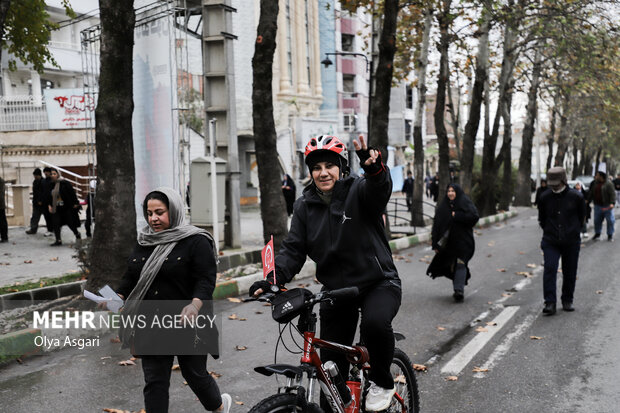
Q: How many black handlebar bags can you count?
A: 1